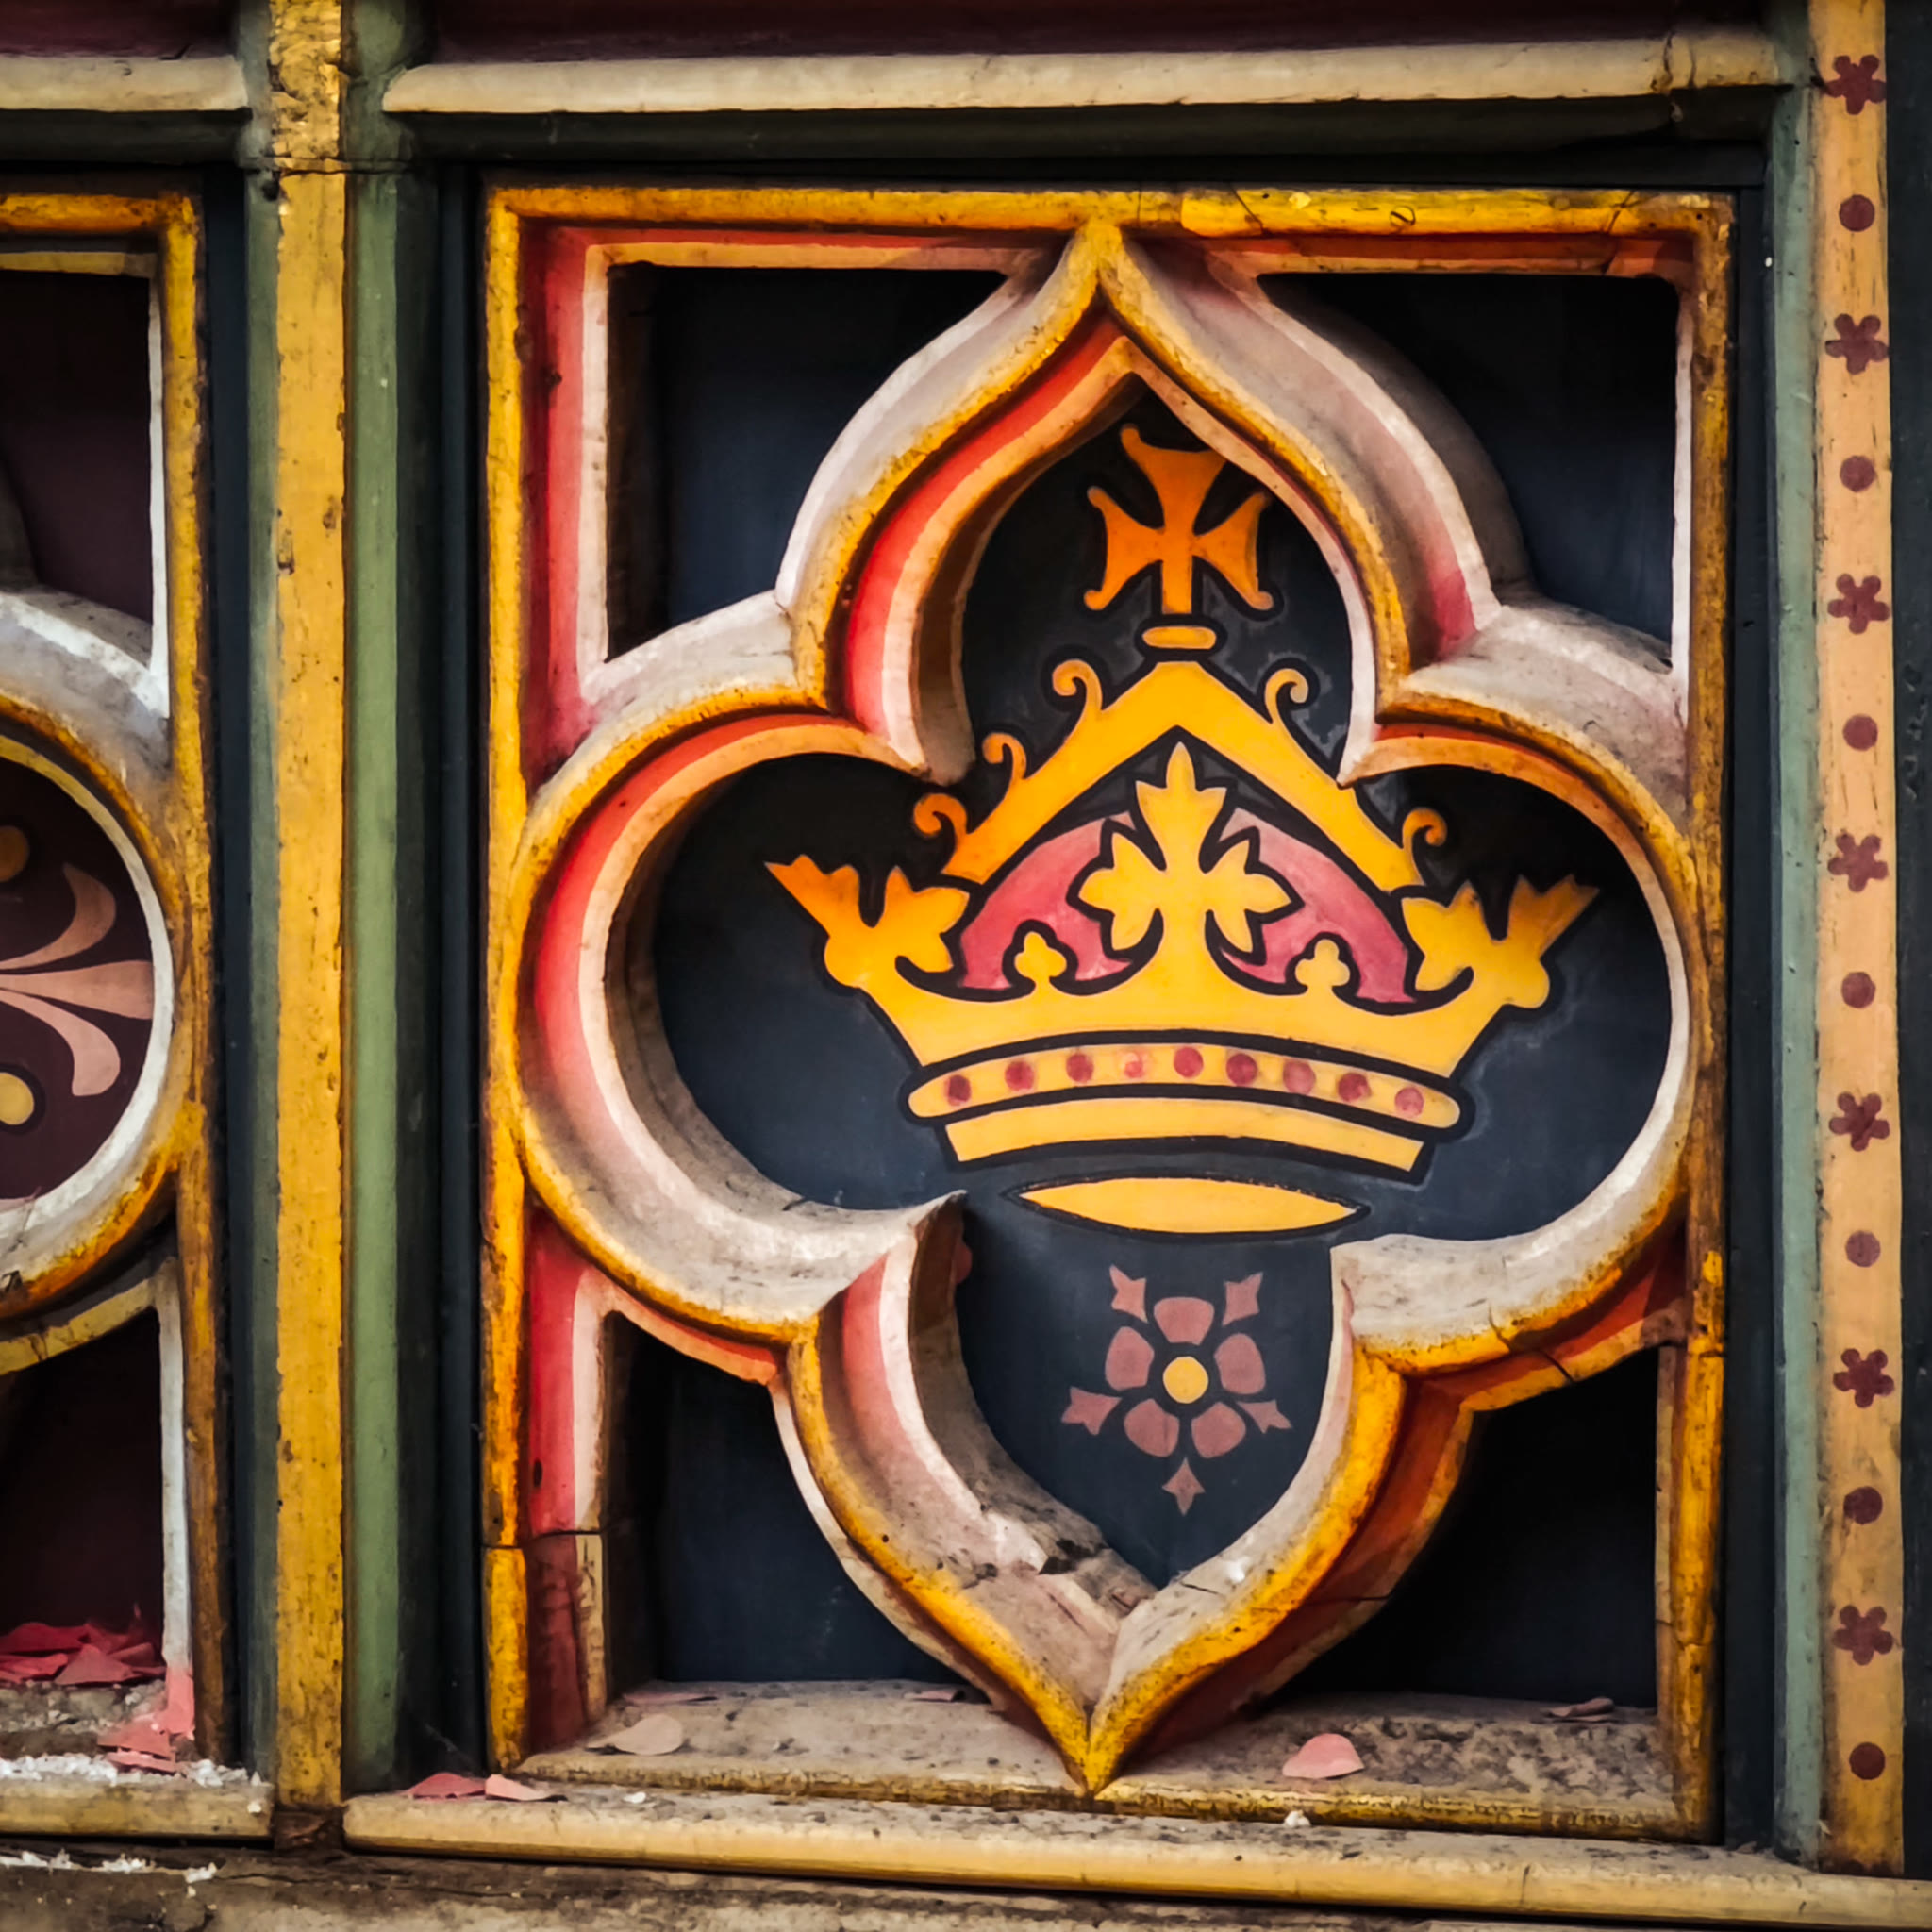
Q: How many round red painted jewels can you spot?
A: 9